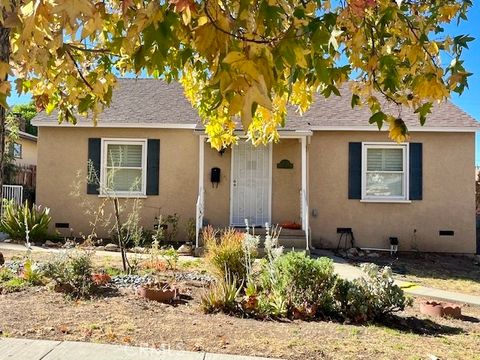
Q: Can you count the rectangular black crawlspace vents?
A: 4